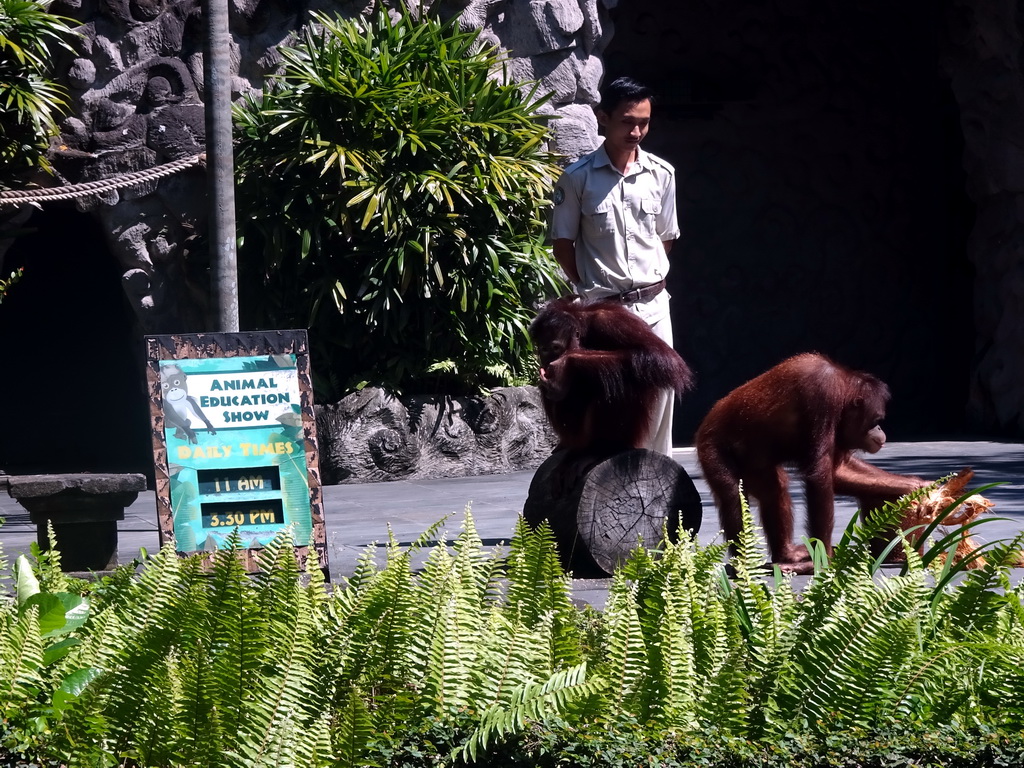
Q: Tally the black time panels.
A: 2